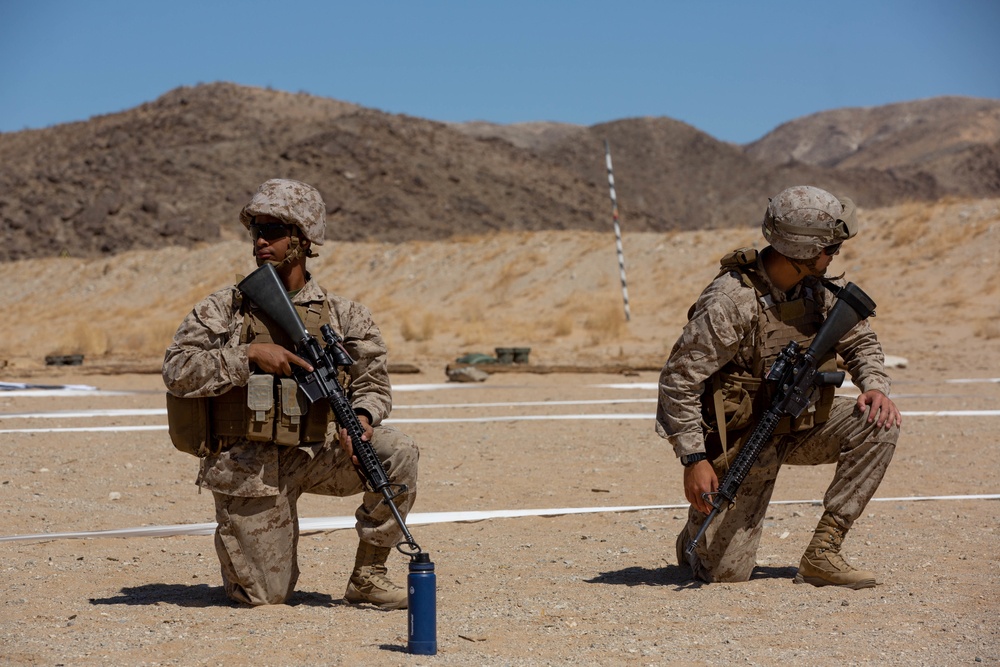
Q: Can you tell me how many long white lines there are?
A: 4